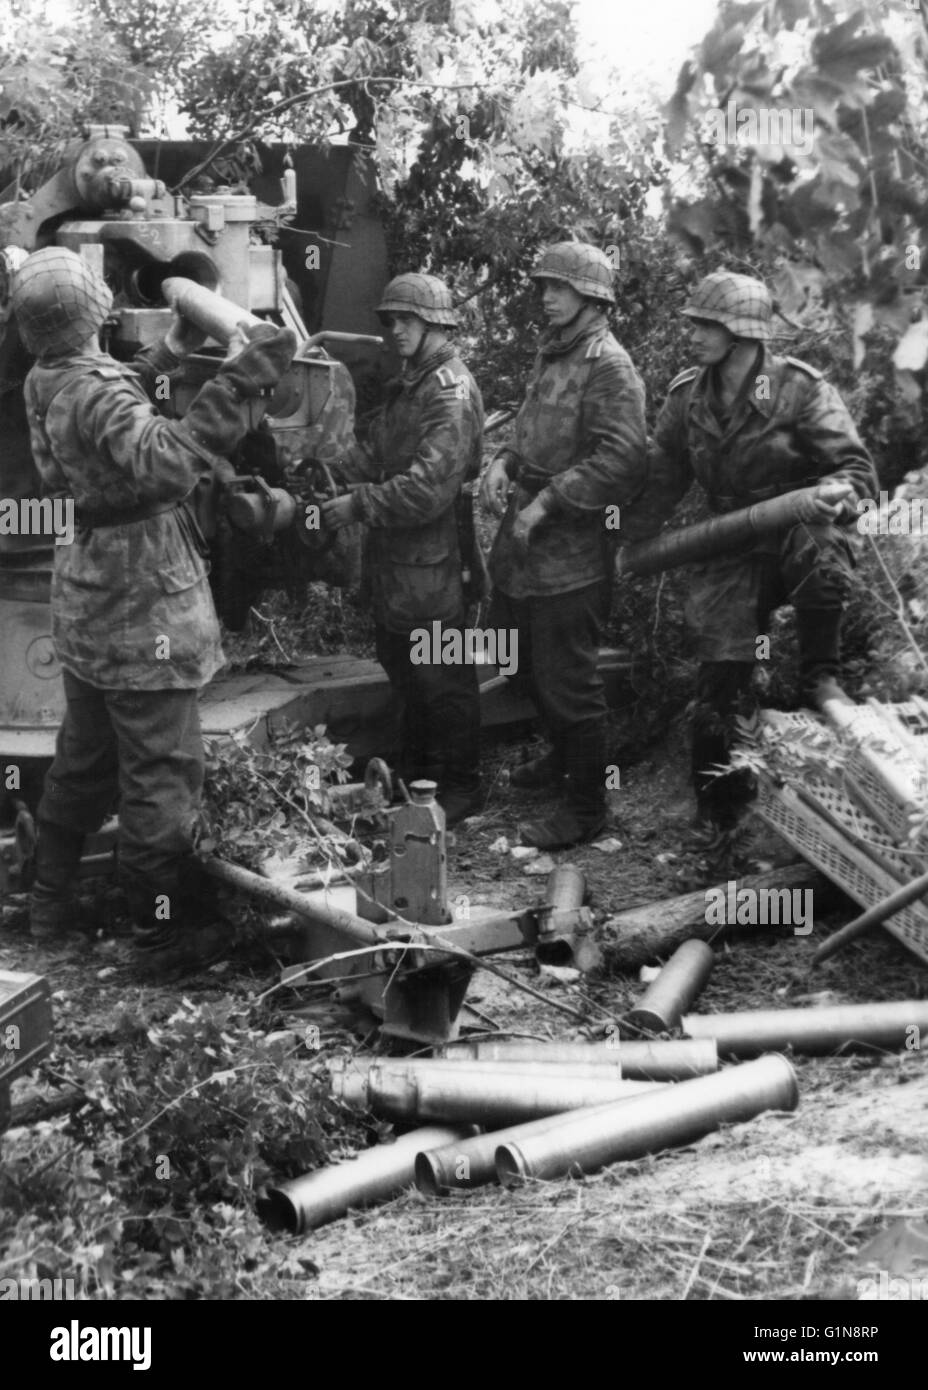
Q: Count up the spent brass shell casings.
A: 9